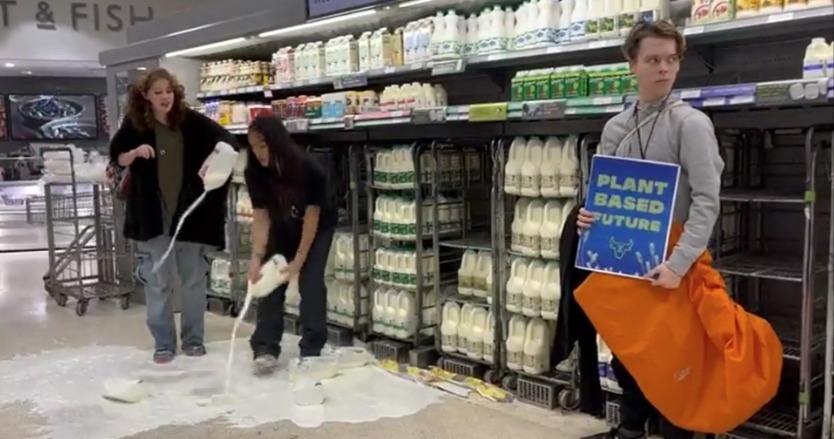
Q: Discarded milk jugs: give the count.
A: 4